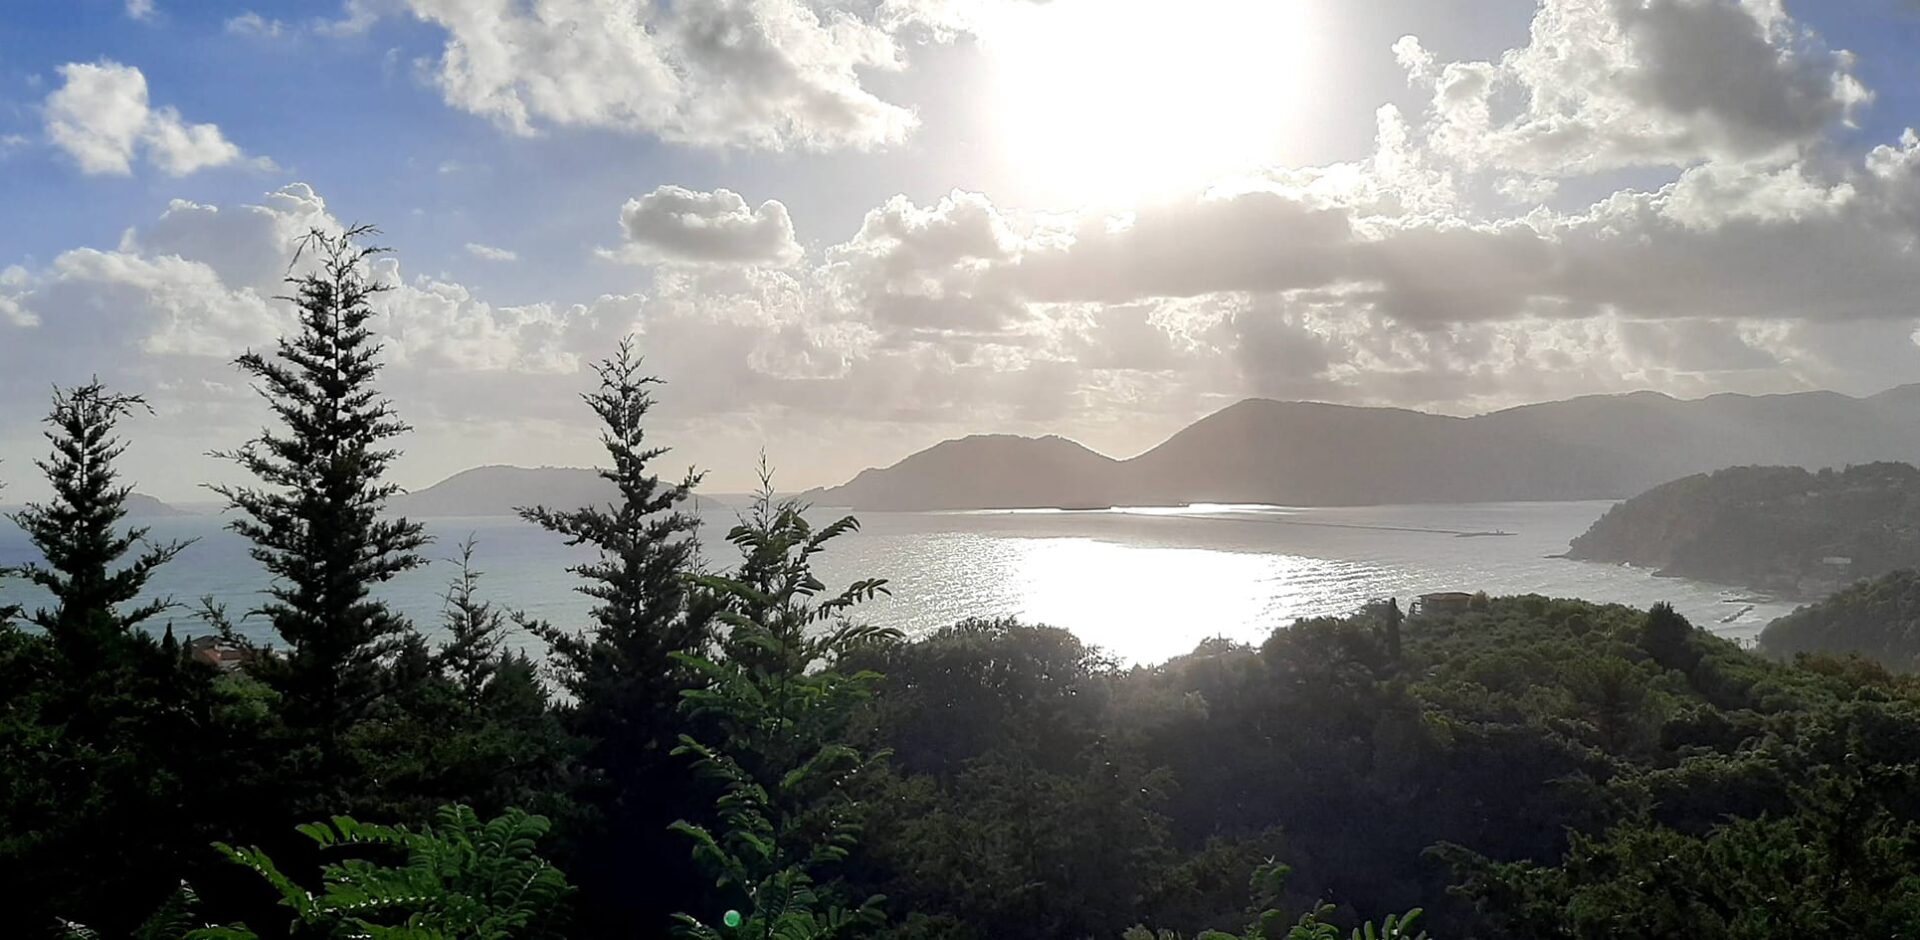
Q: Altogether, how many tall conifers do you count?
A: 3